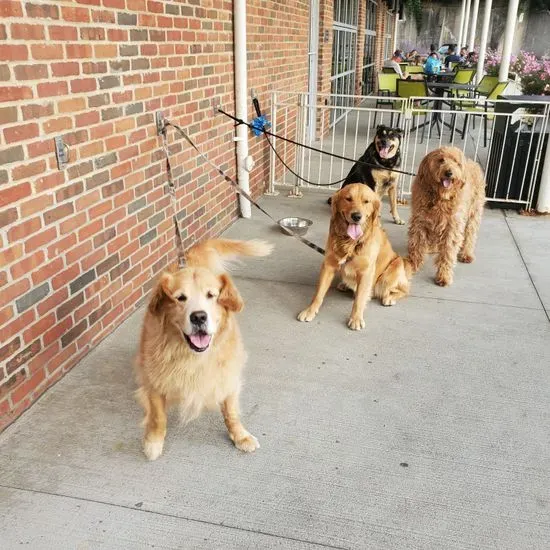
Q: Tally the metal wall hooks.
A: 4